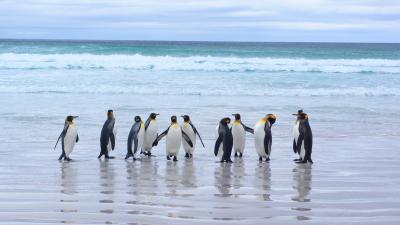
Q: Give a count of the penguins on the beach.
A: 11